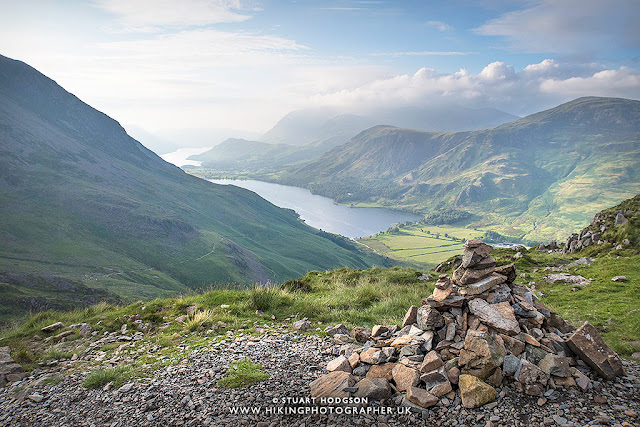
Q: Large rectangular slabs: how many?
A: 1